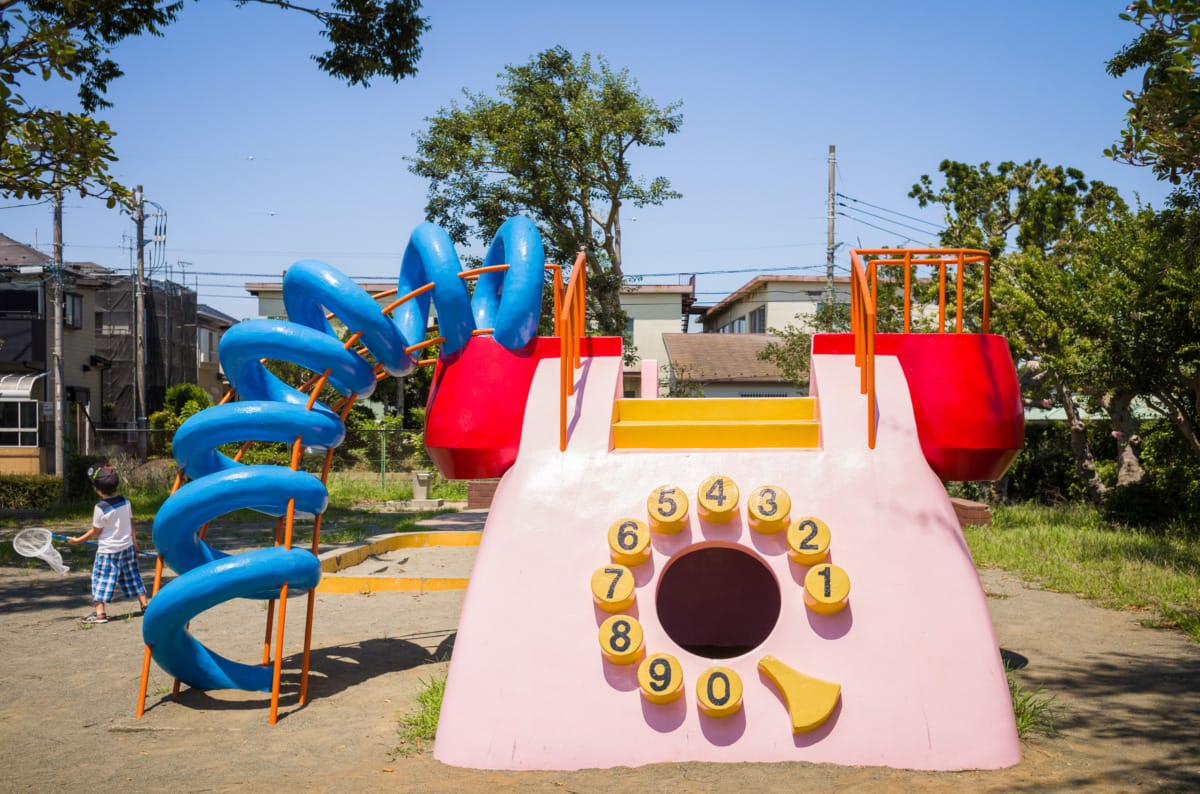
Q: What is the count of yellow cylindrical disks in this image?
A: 10